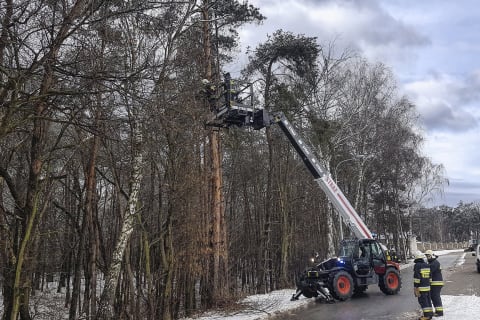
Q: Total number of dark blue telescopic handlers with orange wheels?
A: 1